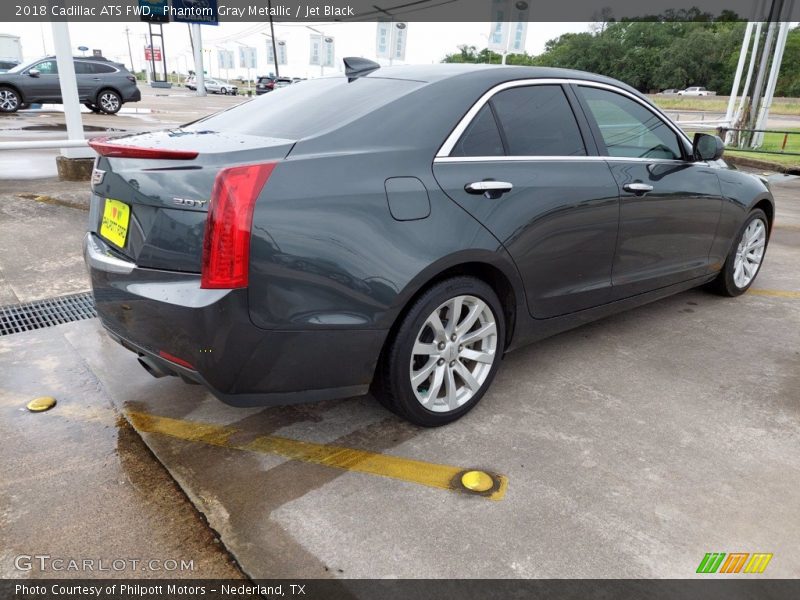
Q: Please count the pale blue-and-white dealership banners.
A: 12